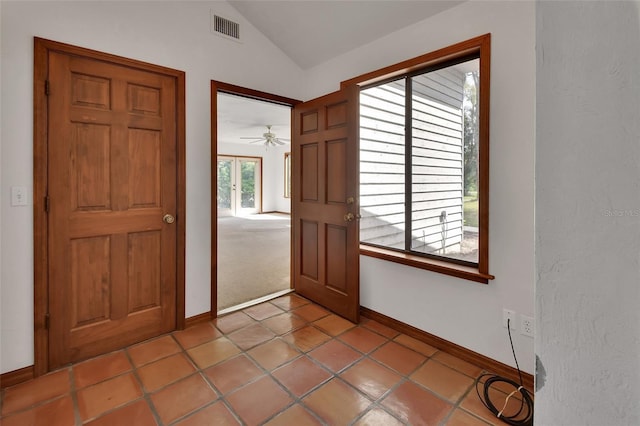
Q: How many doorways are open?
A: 1